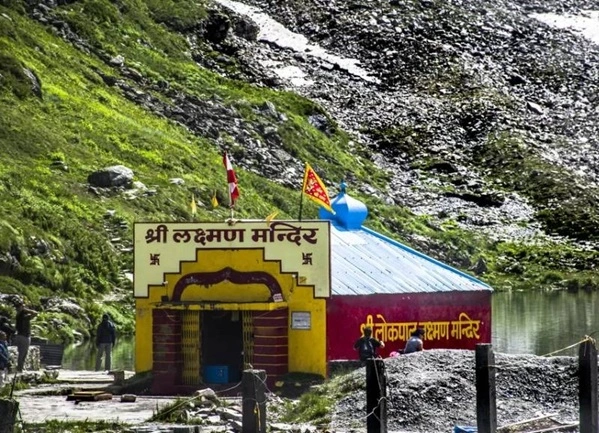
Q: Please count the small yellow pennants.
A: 3